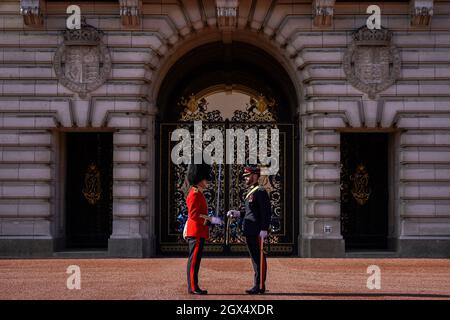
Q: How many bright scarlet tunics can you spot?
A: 1